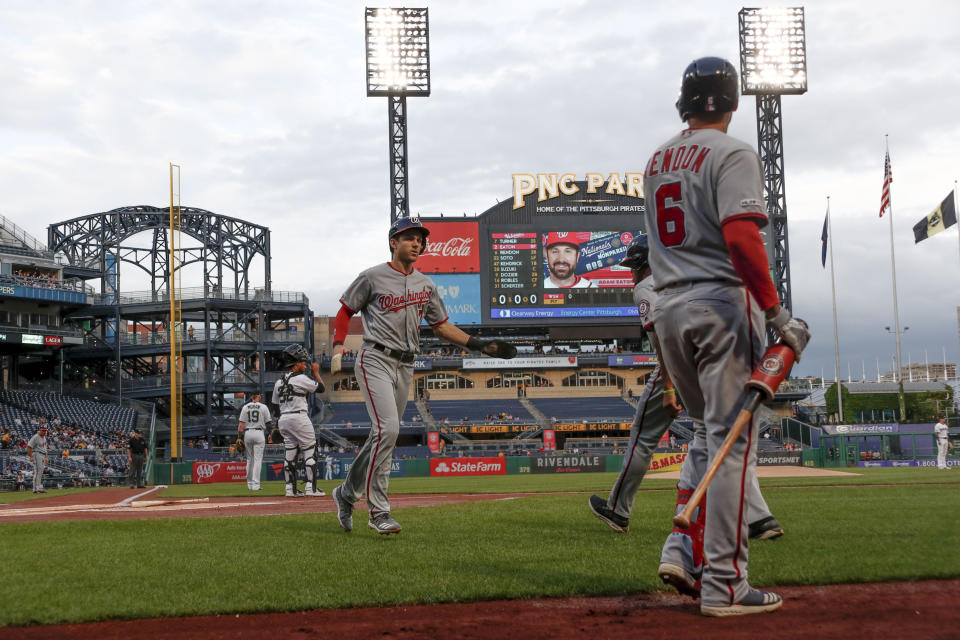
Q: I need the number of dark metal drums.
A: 0